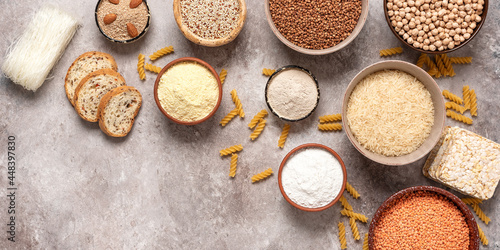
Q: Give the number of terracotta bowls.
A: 2